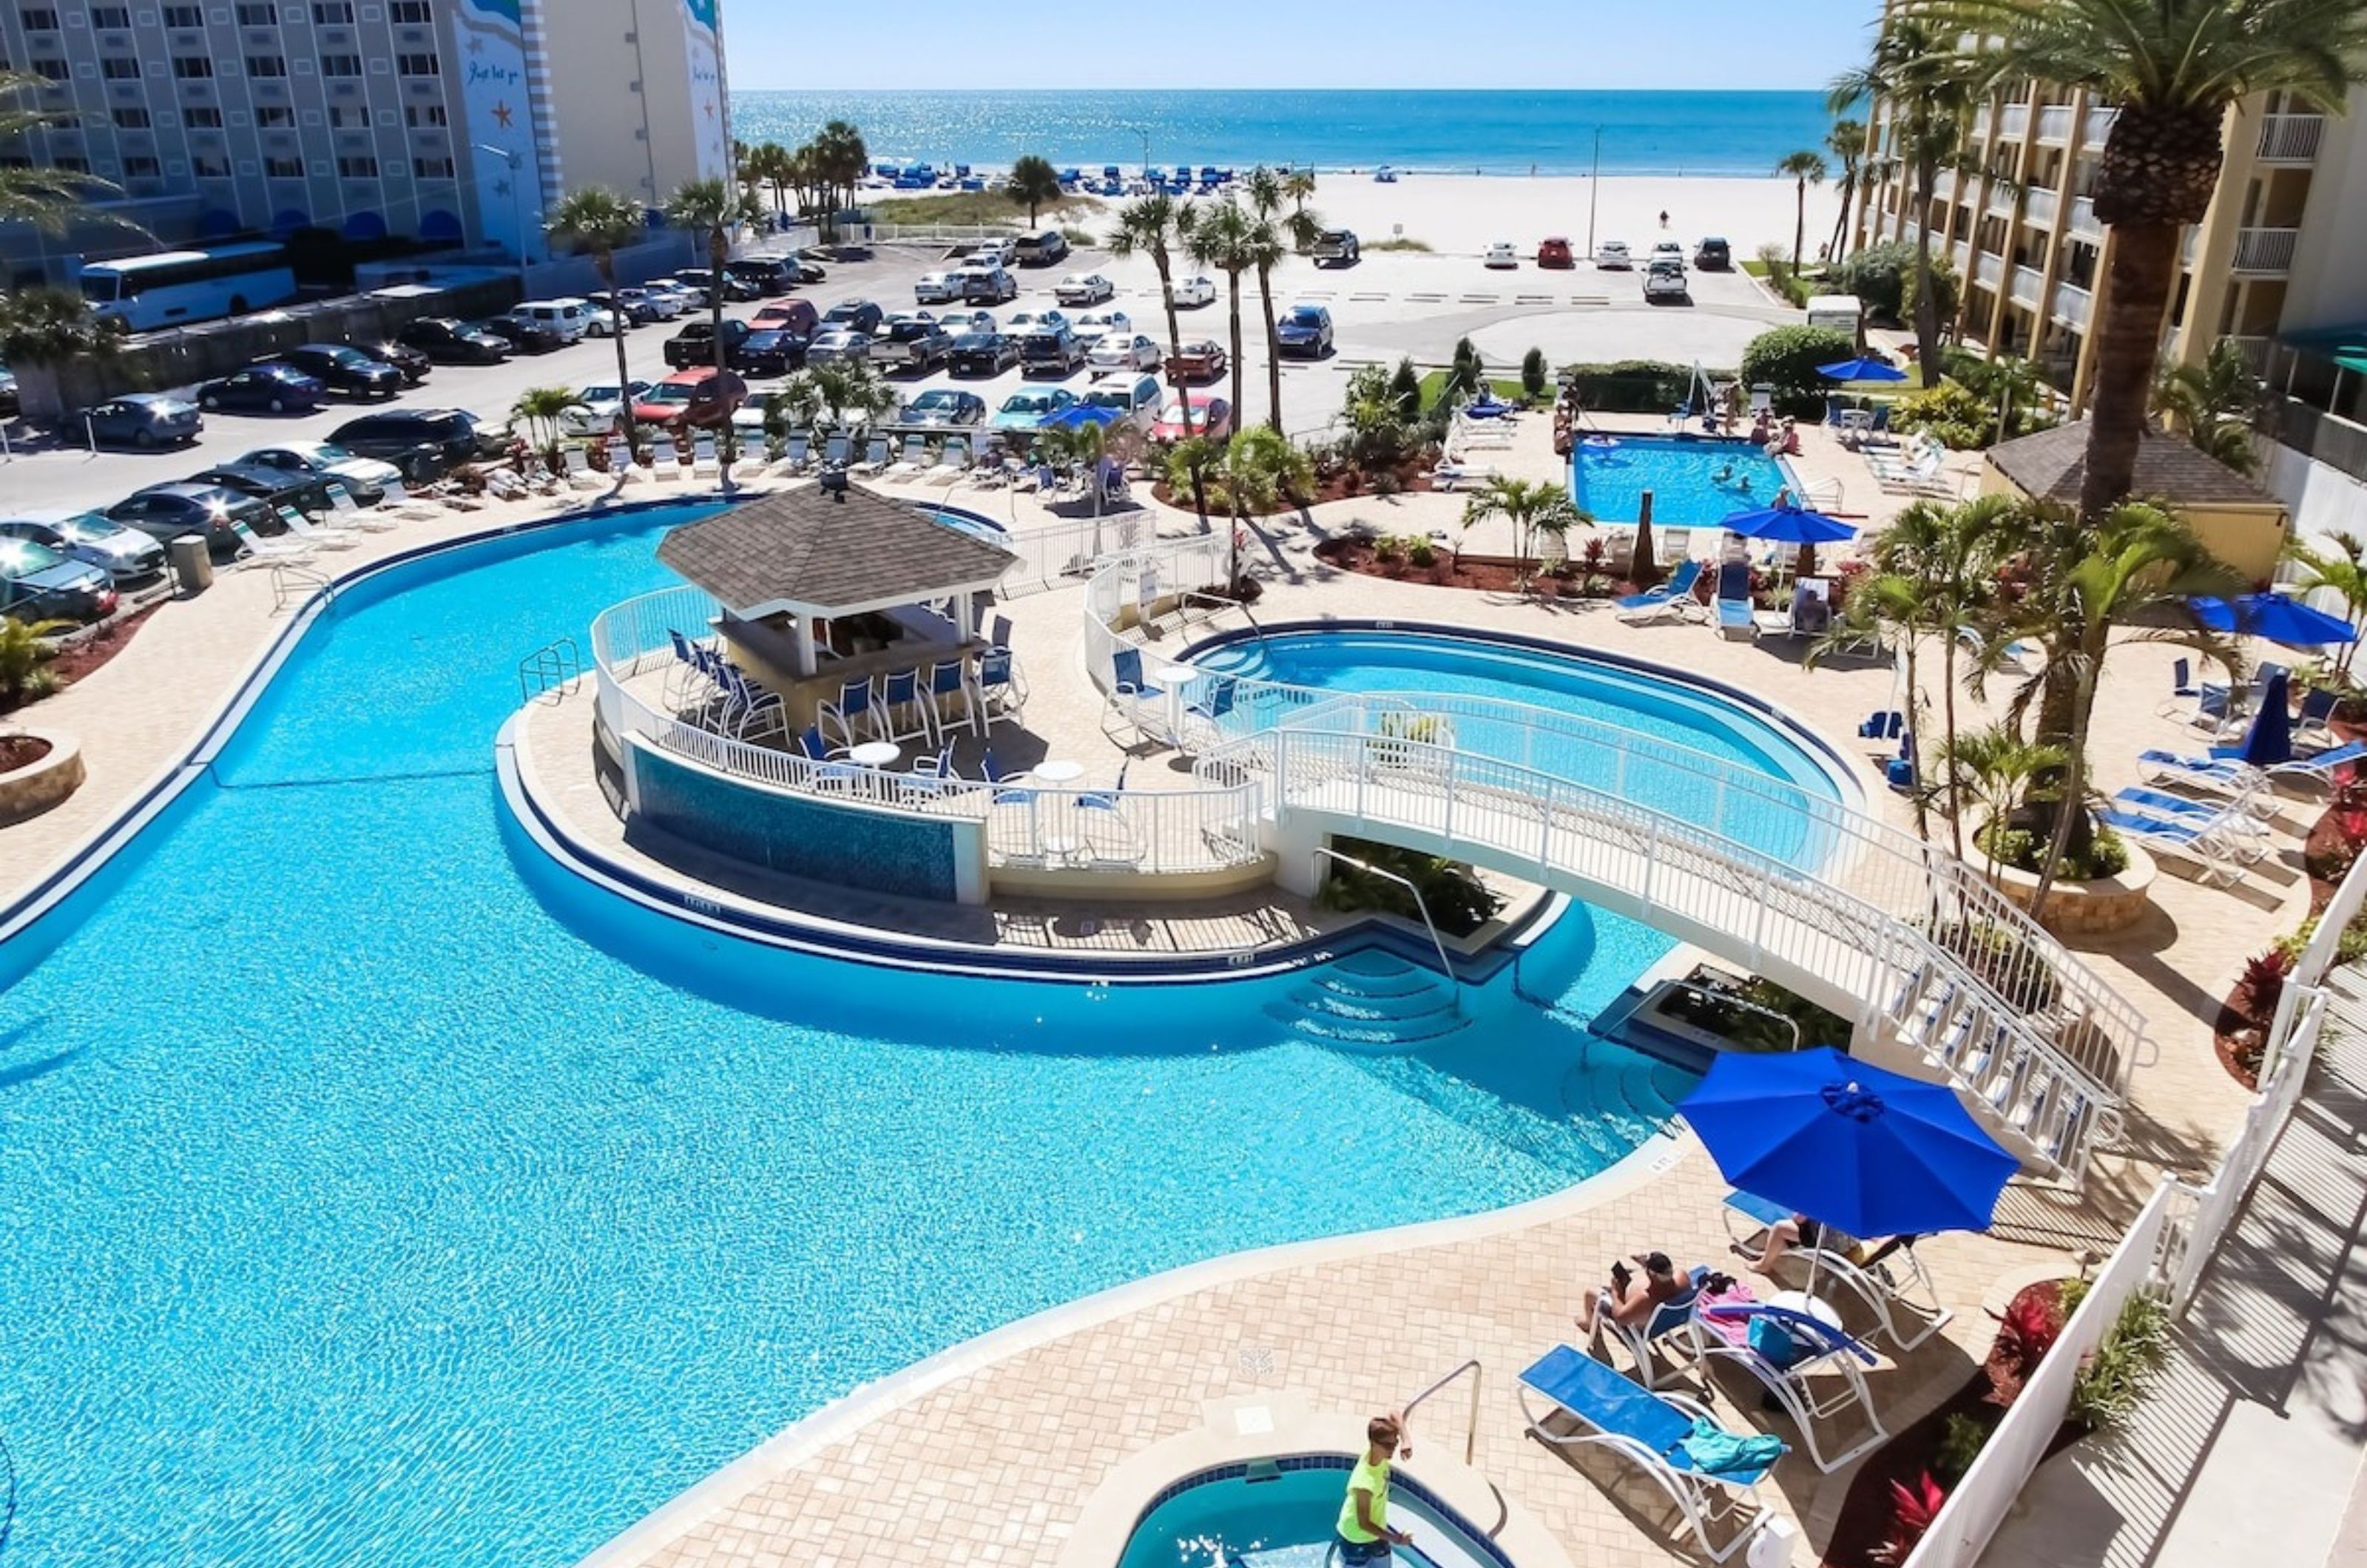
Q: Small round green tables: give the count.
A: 0